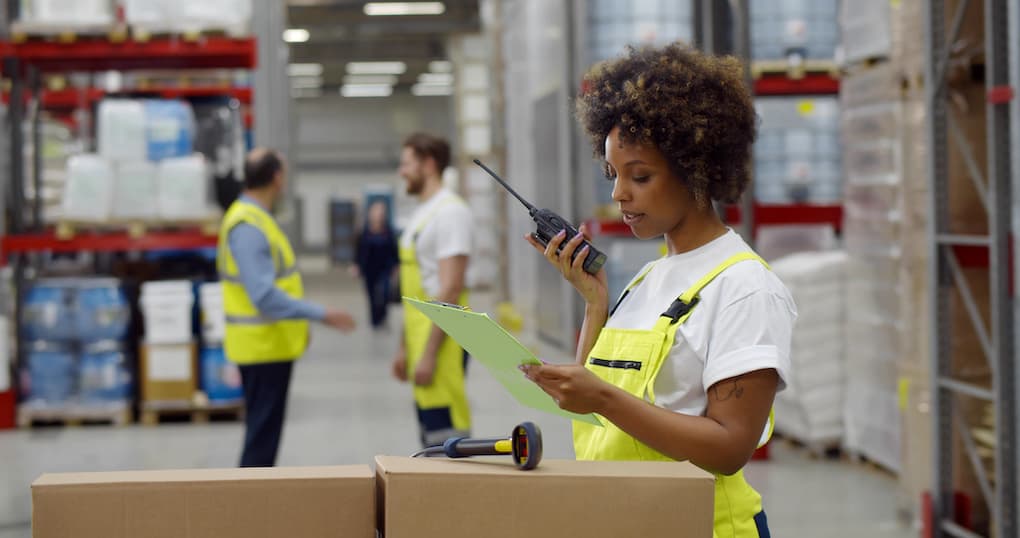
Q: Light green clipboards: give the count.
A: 1